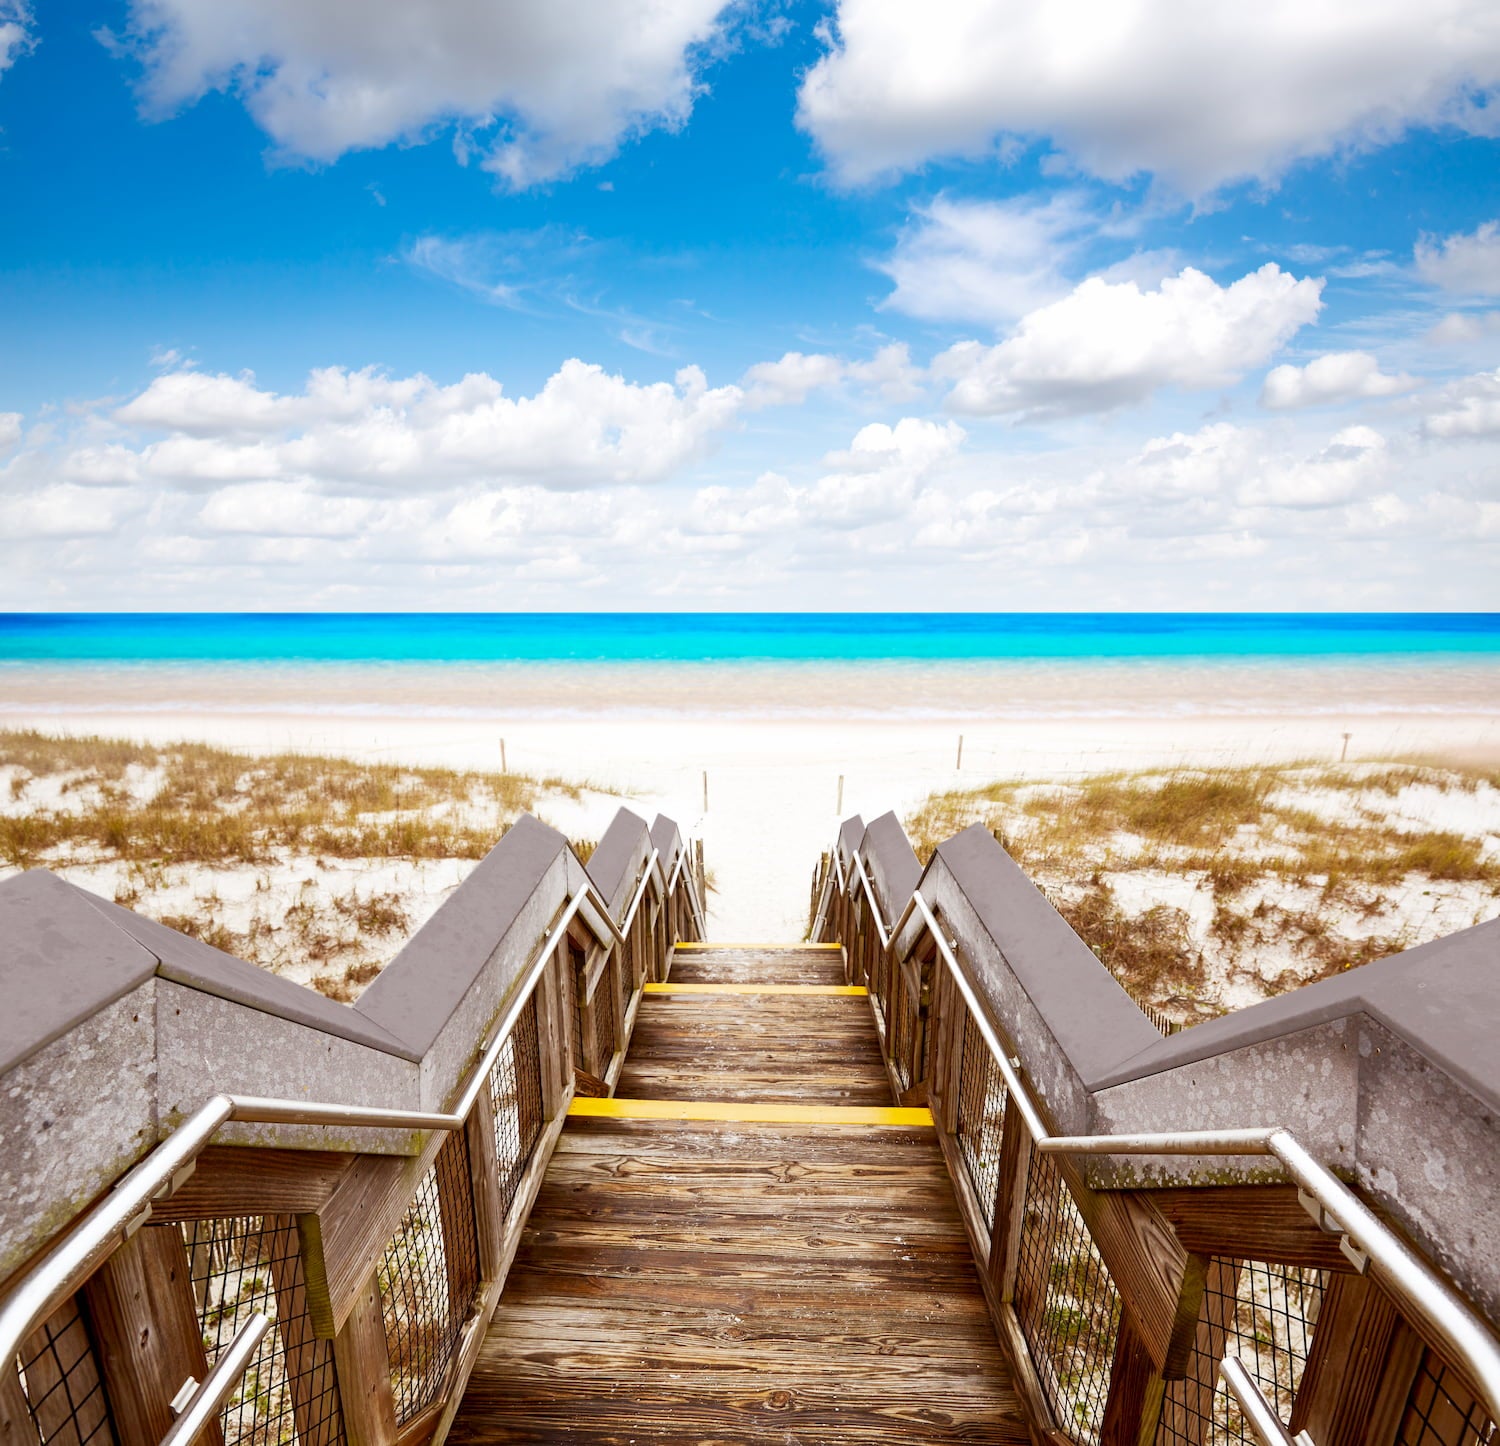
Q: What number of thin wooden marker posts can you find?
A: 5